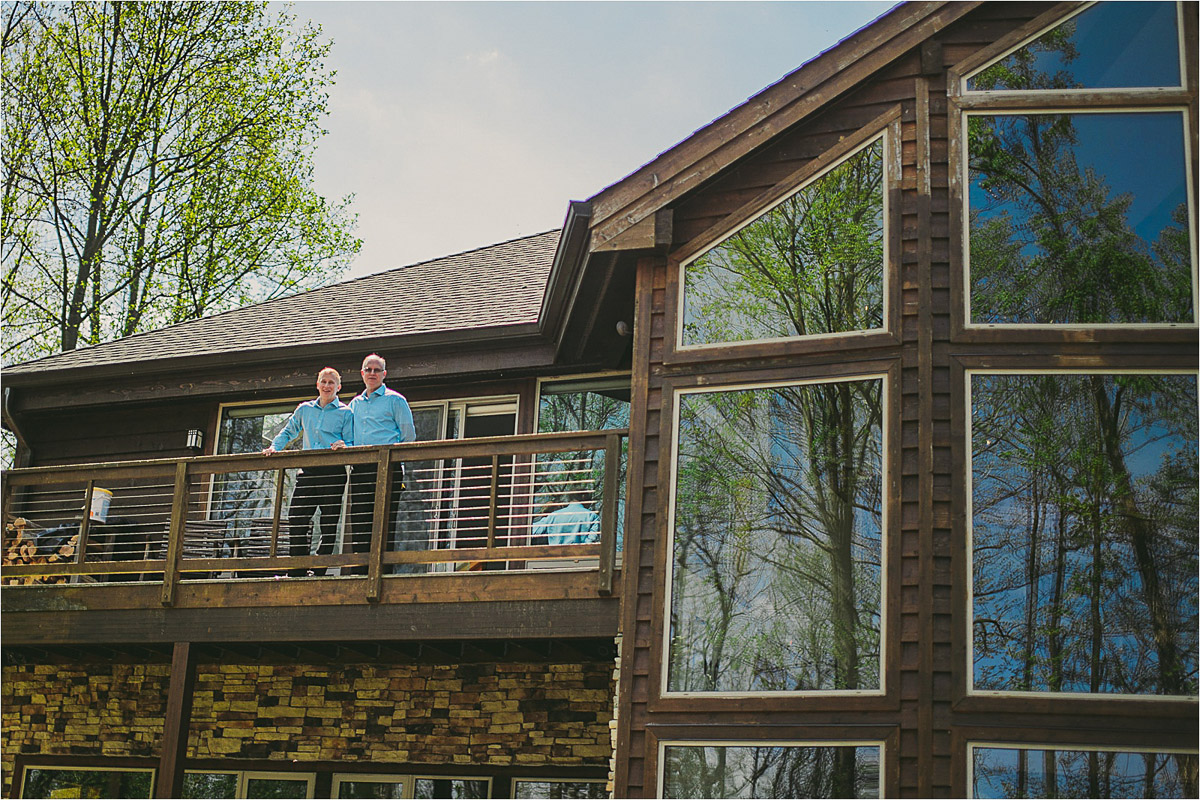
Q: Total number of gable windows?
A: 2